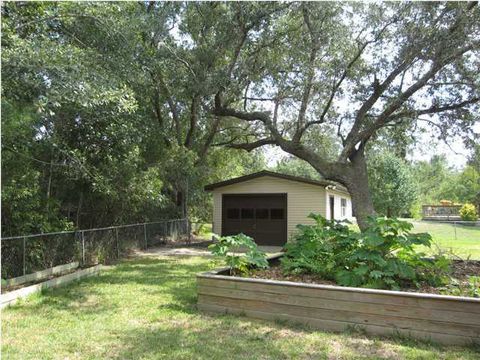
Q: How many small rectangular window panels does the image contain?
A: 4